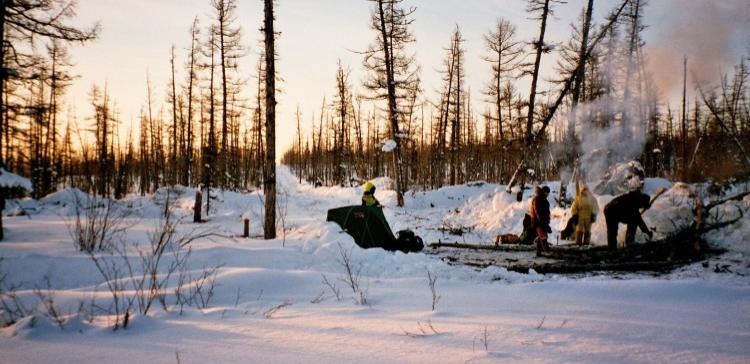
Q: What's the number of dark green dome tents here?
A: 1